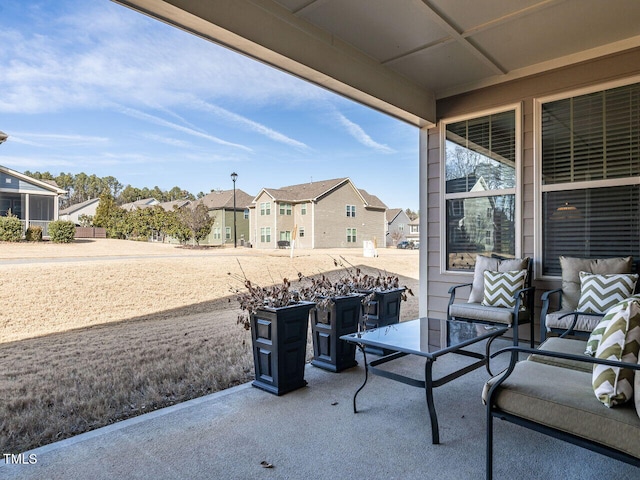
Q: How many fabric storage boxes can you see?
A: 0